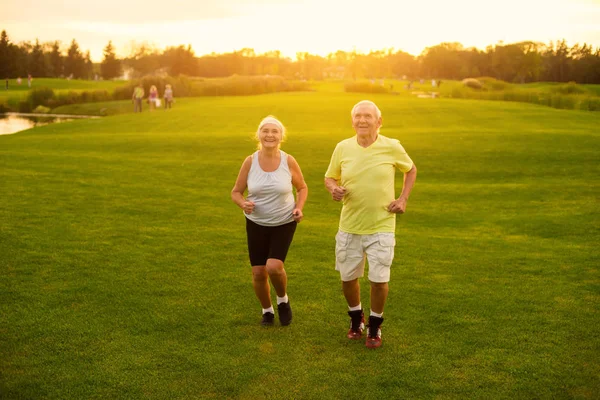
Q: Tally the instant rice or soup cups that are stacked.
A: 0